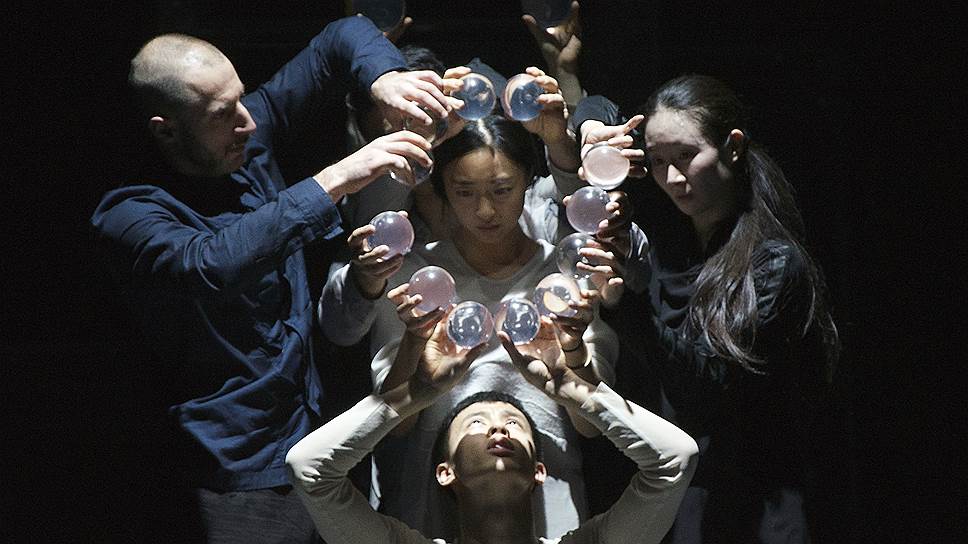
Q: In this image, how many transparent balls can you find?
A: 14